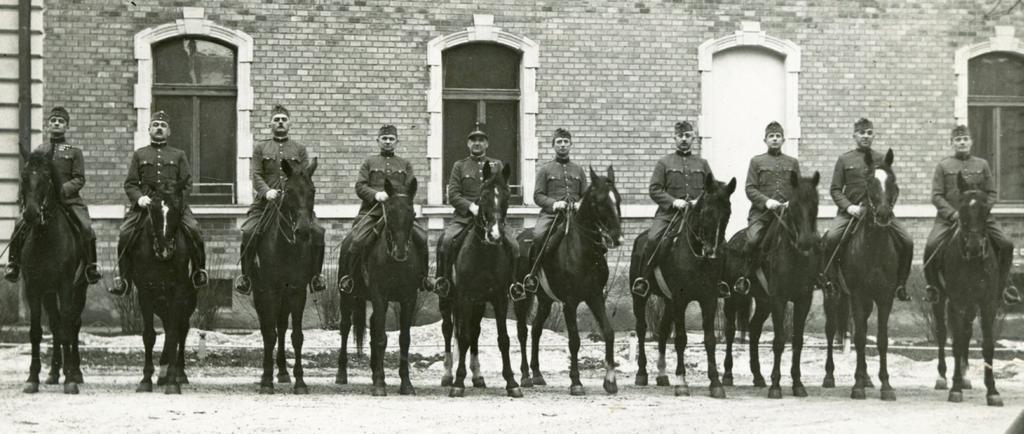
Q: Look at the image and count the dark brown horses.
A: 10